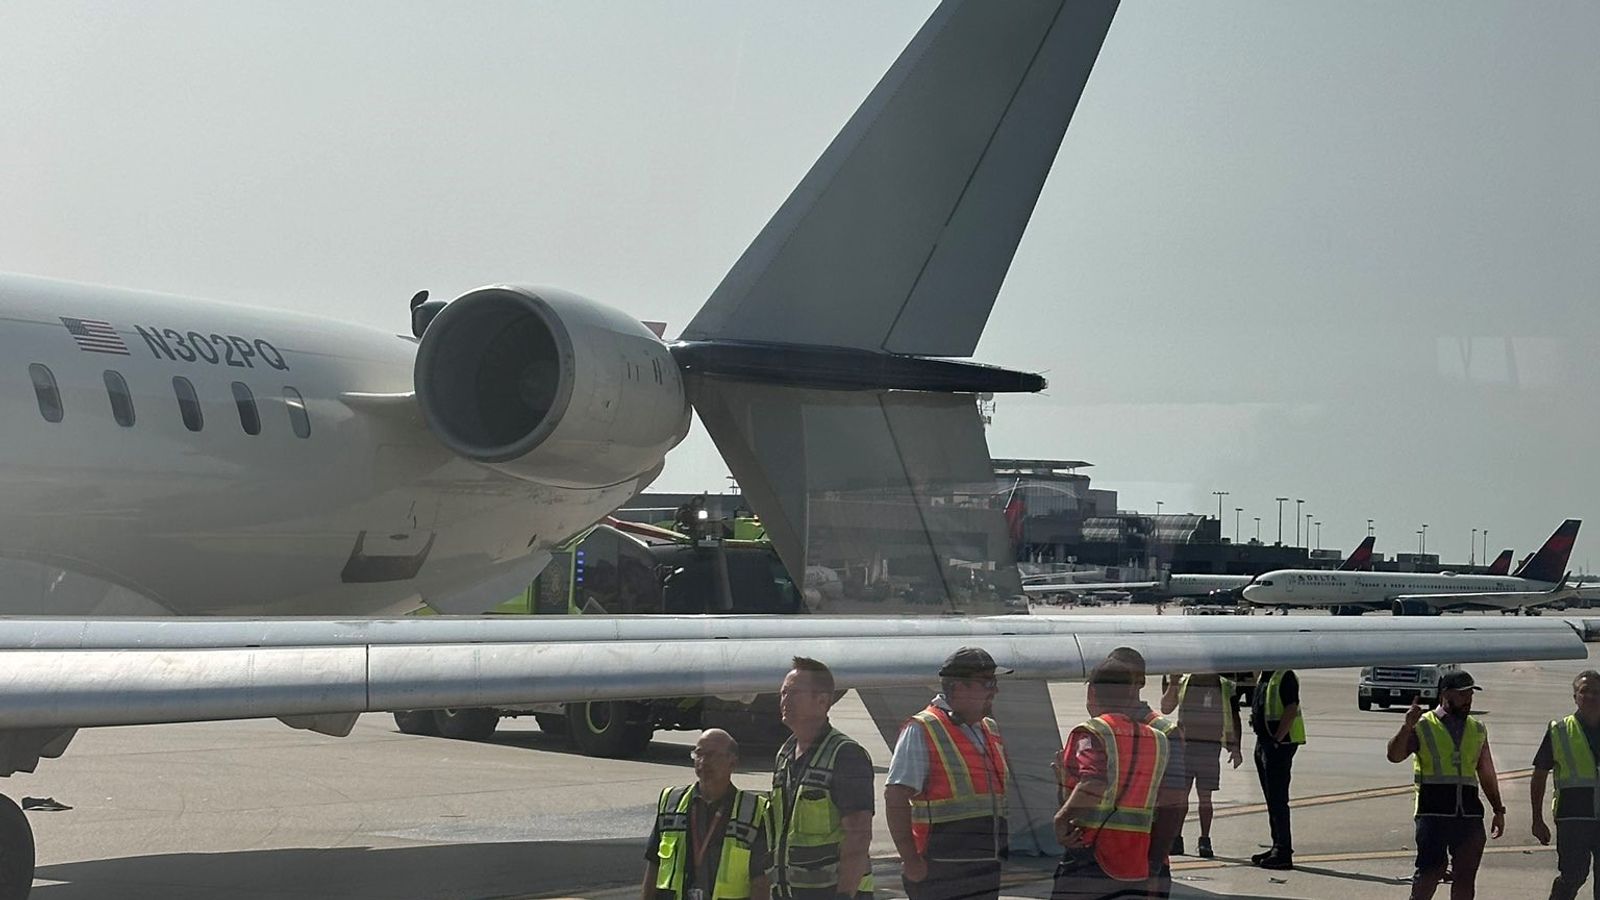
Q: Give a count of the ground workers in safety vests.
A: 9